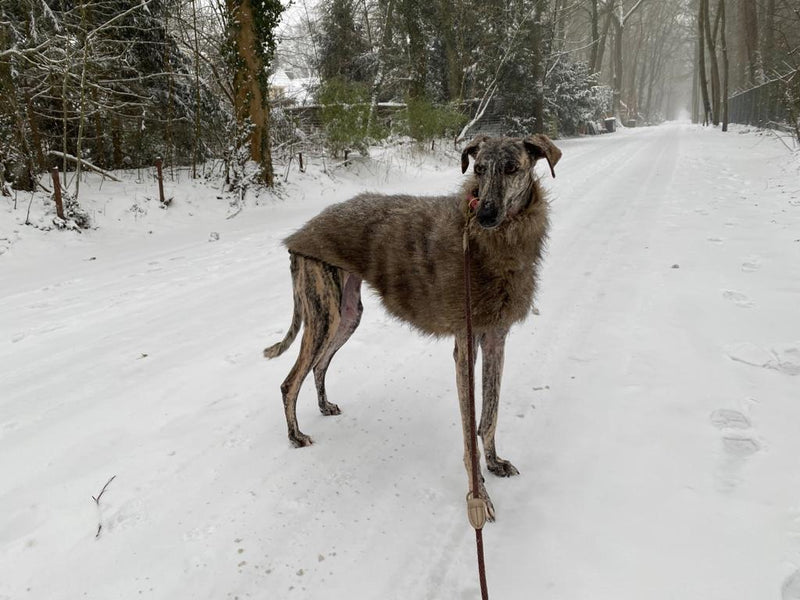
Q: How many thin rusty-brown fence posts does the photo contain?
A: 2